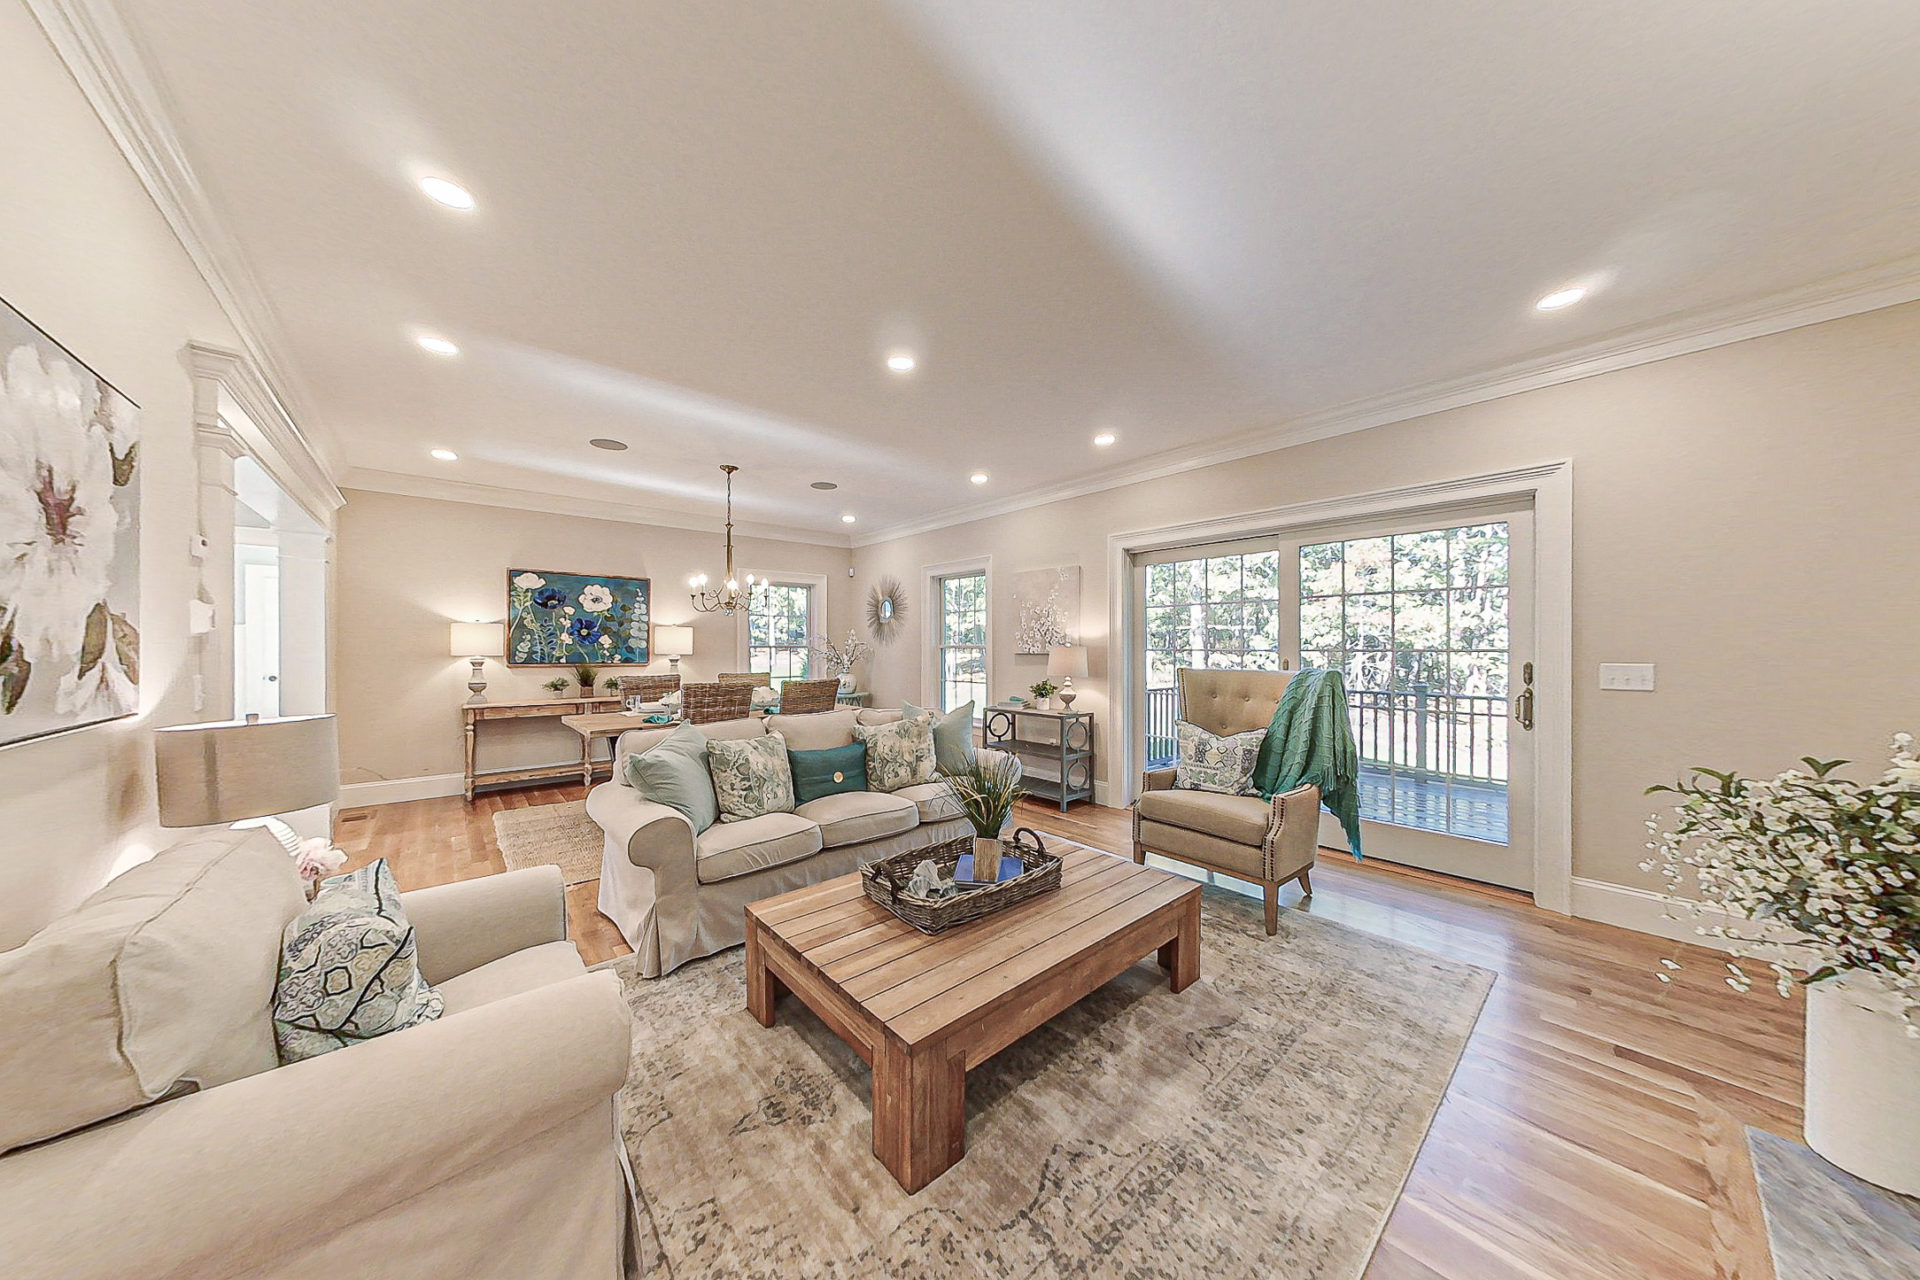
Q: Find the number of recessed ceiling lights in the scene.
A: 8